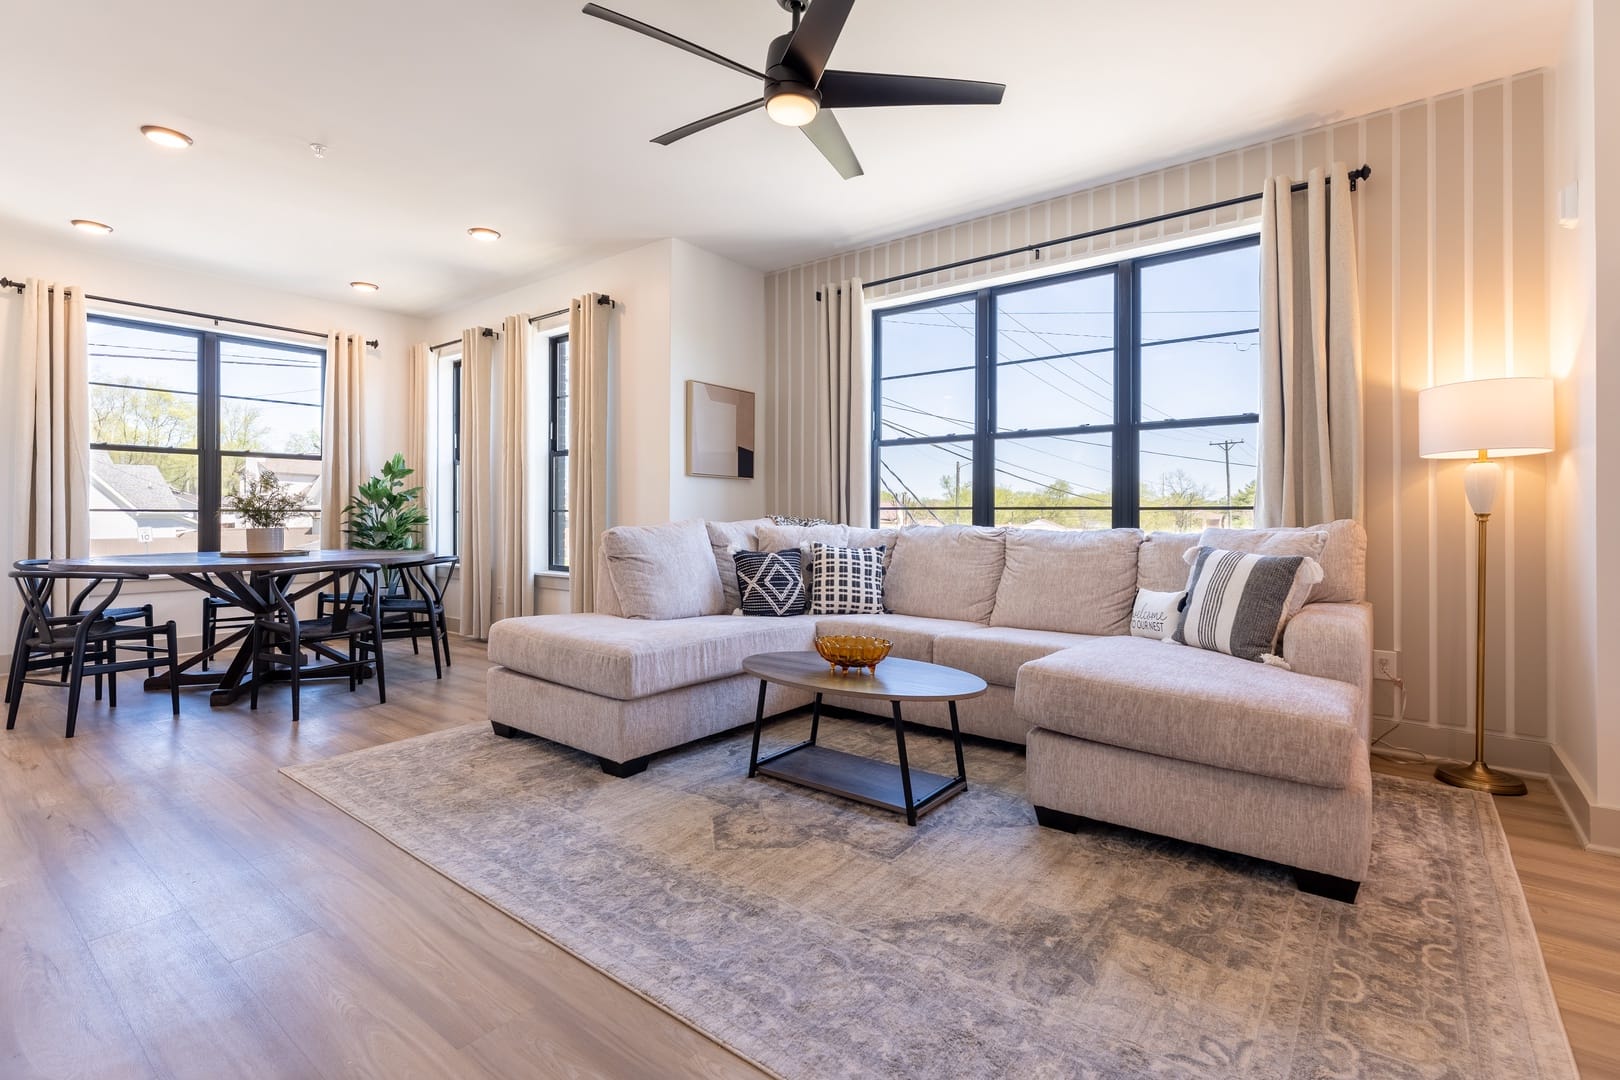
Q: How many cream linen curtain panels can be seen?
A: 8